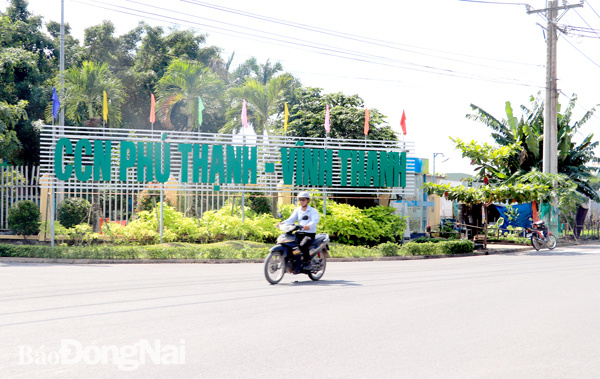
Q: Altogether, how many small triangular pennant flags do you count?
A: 9